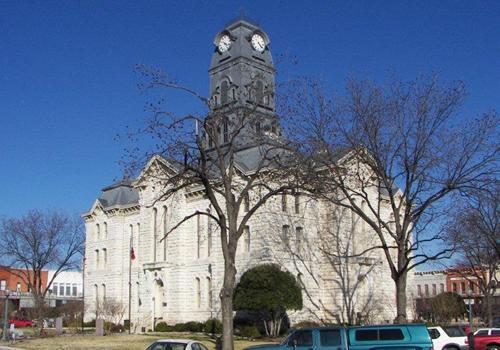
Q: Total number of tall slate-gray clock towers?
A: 1